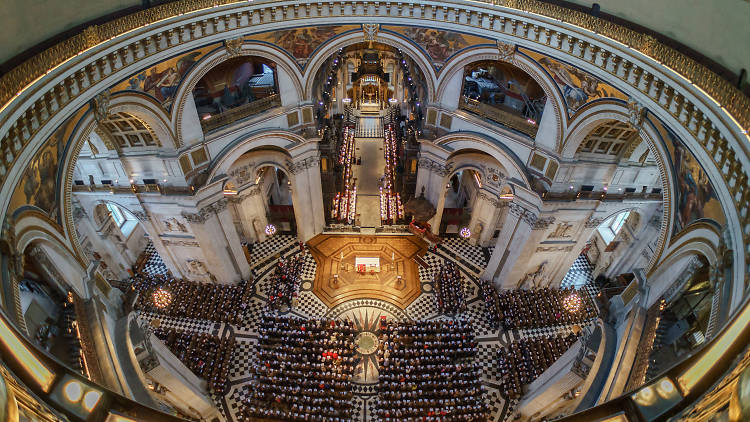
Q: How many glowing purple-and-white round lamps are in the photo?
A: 2